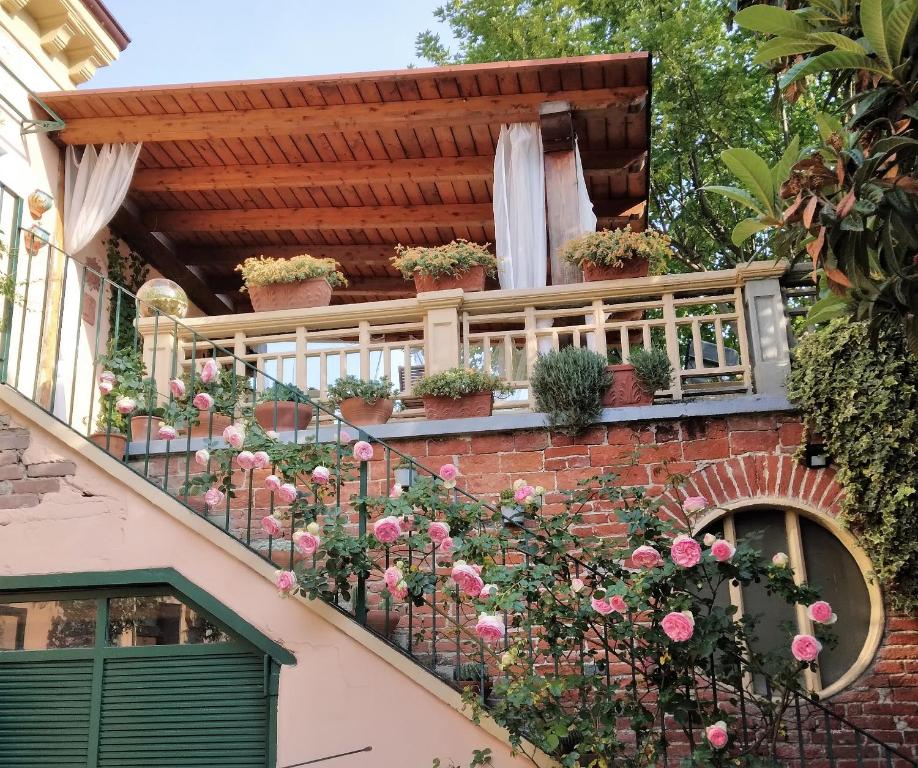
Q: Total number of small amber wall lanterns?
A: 2